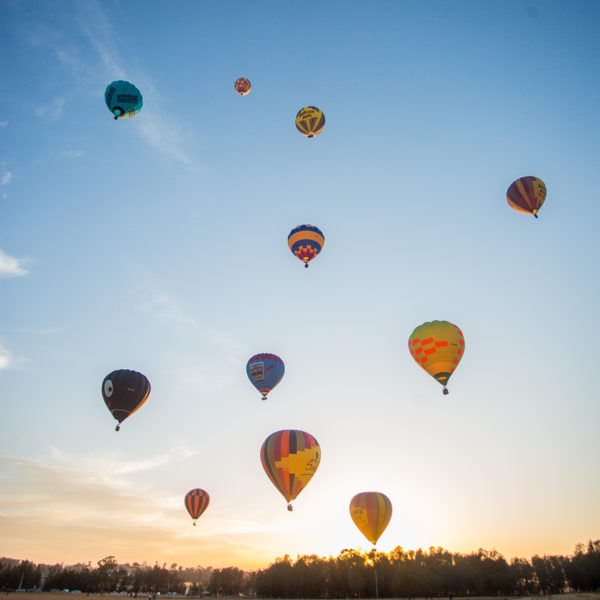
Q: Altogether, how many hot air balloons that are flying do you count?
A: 11